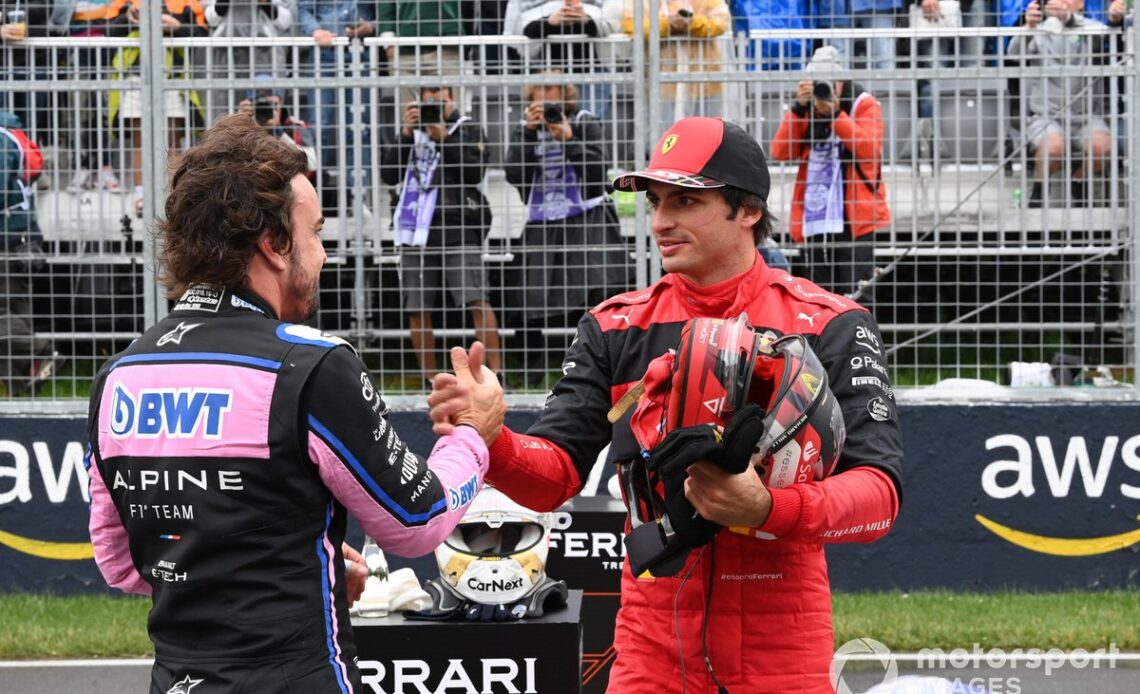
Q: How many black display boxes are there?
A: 2